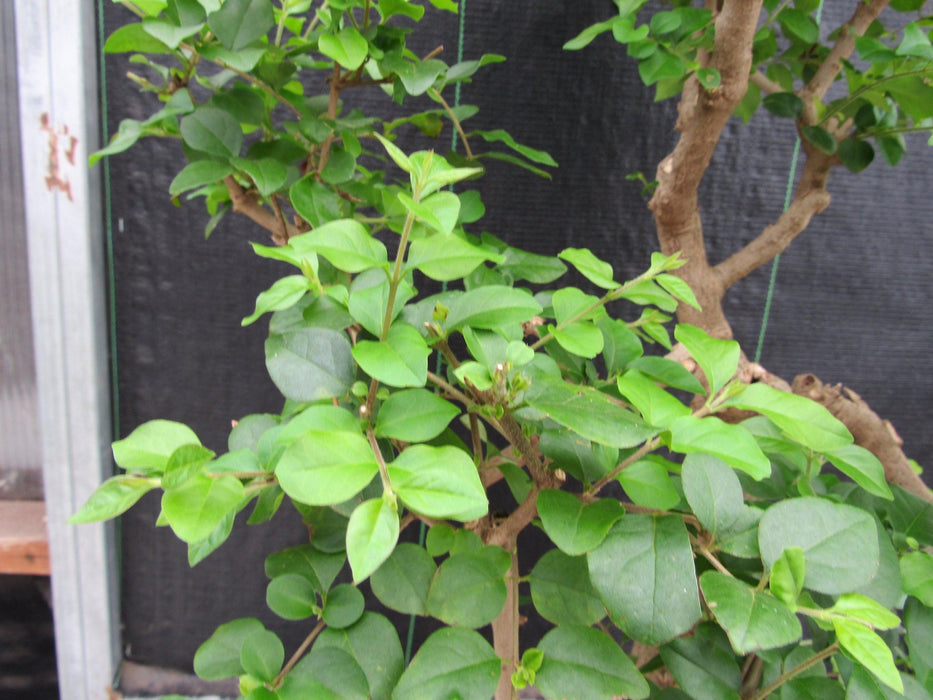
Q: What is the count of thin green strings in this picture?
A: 3